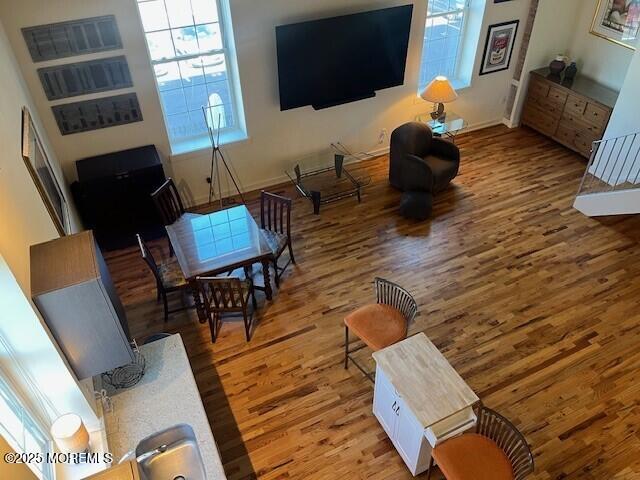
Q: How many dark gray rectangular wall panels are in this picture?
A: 3